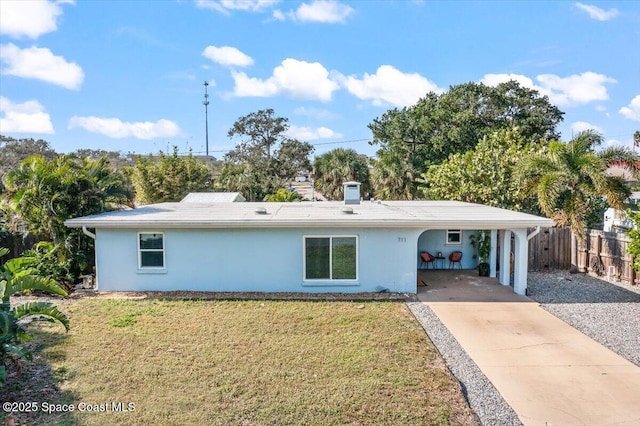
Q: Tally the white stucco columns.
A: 3